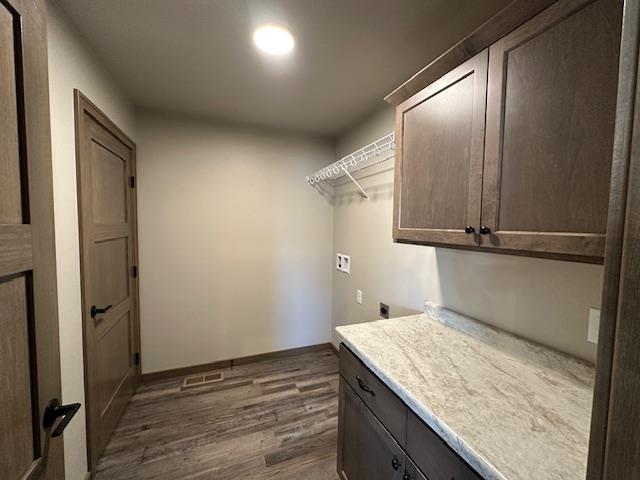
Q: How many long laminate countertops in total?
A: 1